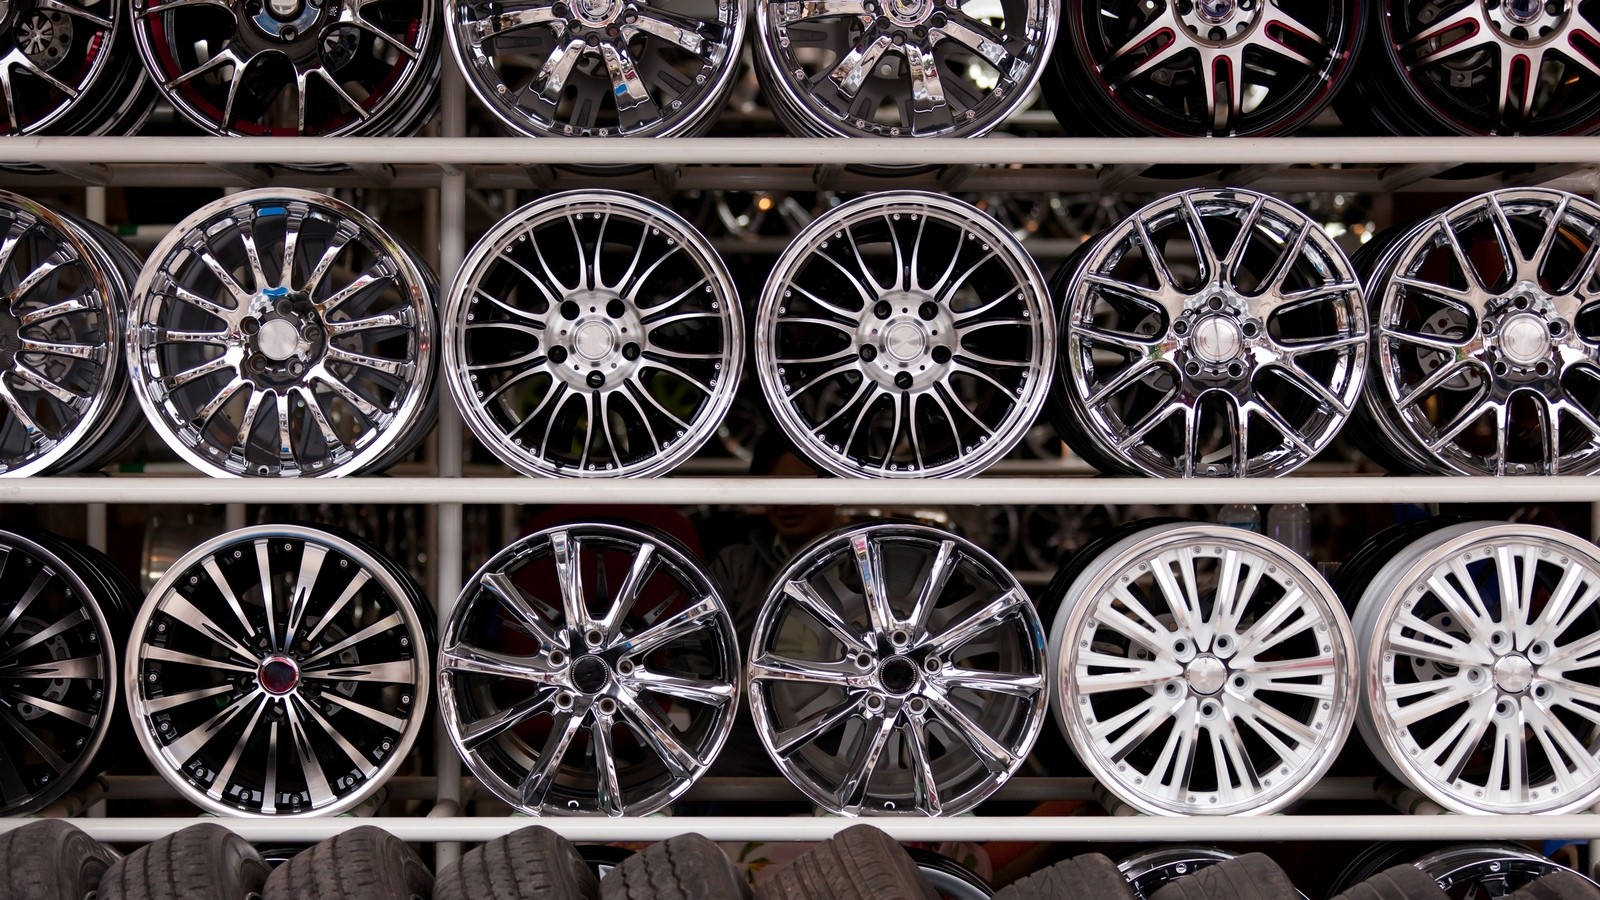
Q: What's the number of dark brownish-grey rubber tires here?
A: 10